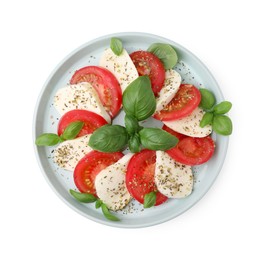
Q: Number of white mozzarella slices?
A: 7